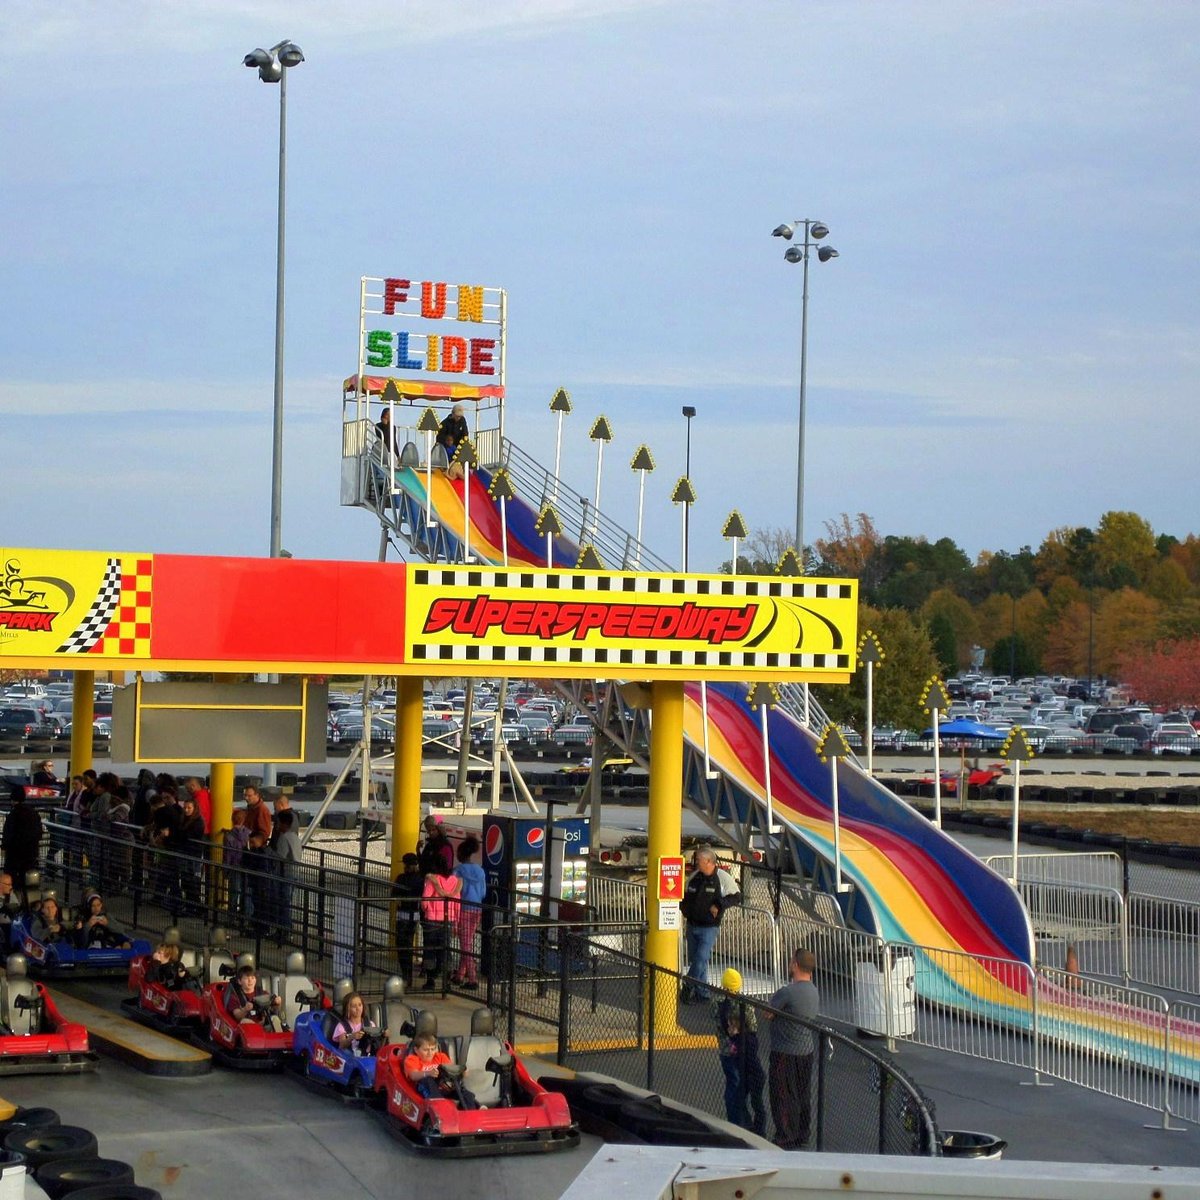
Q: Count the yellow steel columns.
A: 4